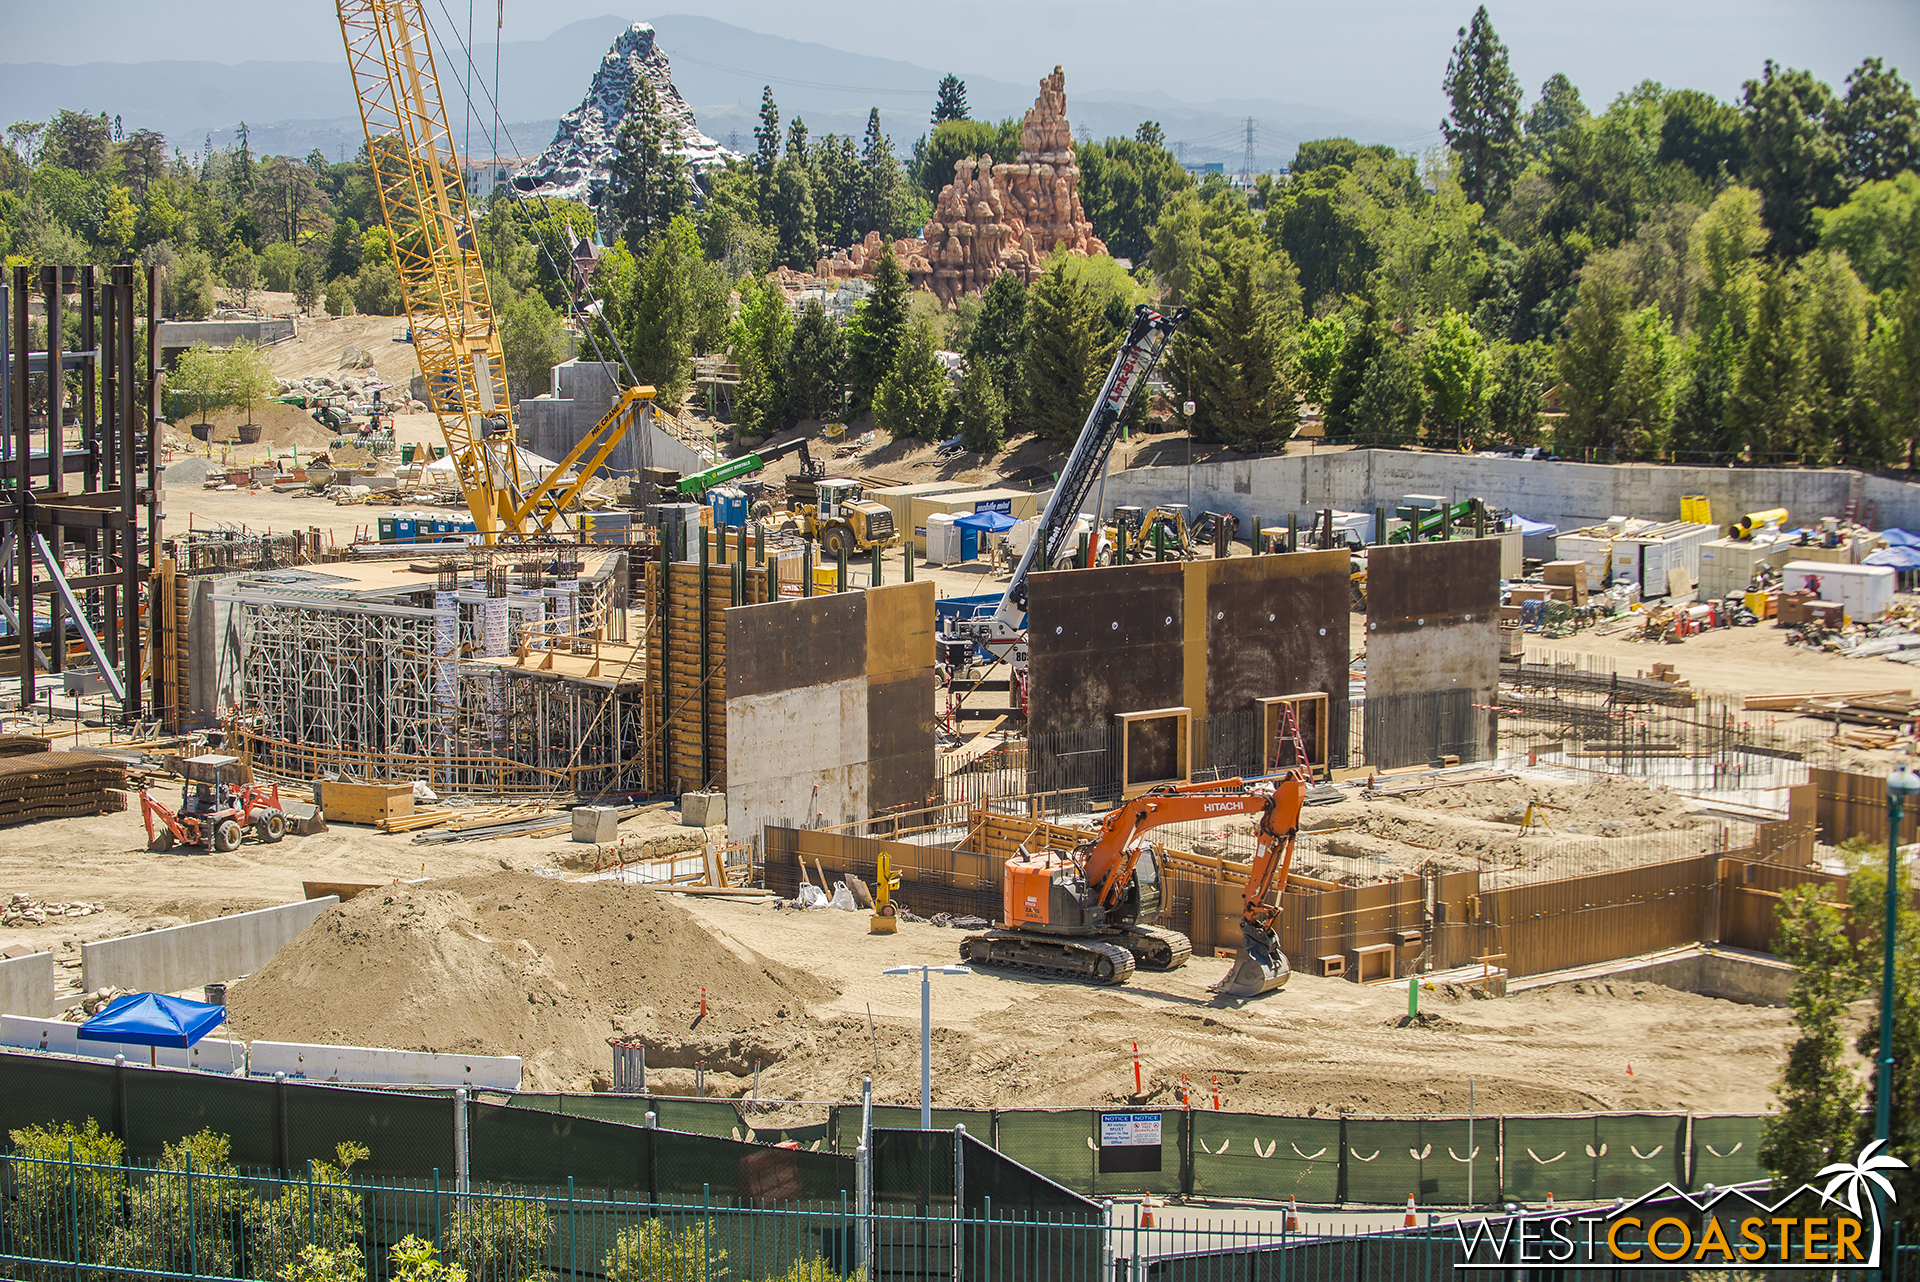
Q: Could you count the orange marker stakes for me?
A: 4